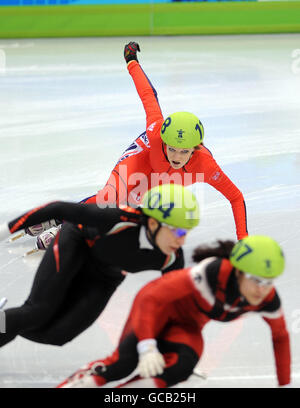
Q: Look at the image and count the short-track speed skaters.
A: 3